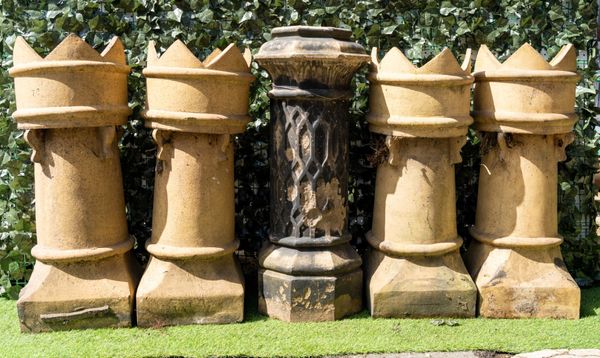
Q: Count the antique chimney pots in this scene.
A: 5